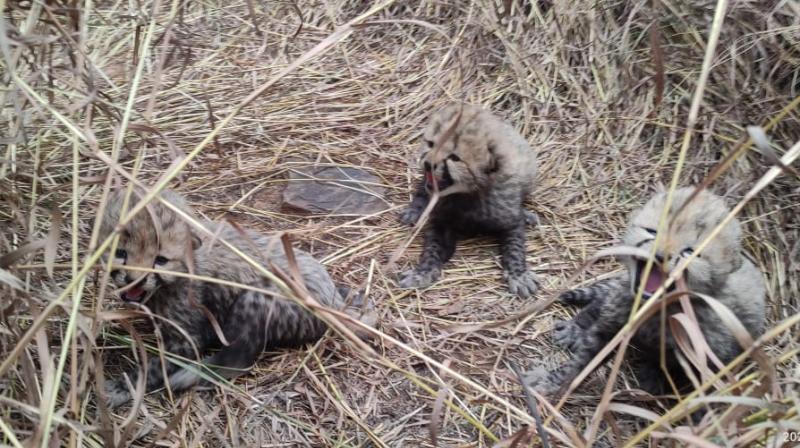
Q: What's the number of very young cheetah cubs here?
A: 3